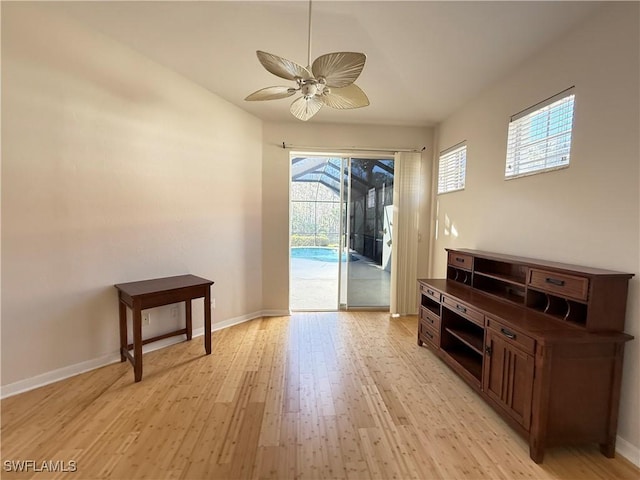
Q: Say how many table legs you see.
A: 4